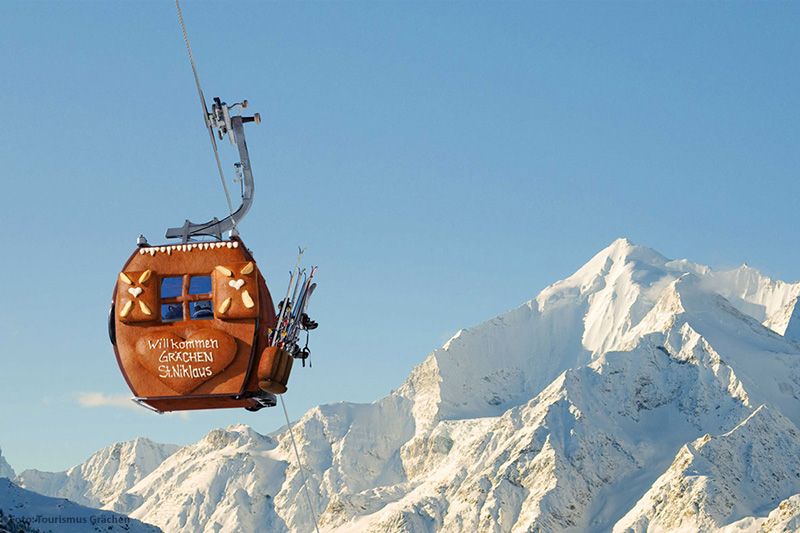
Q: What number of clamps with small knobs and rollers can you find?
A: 1